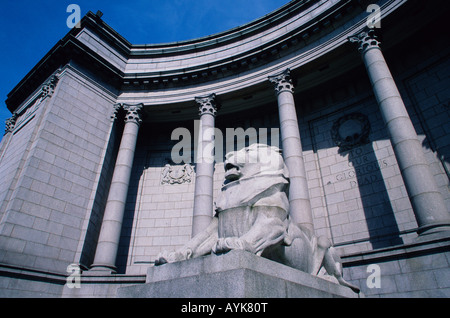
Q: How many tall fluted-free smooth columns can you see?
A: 4